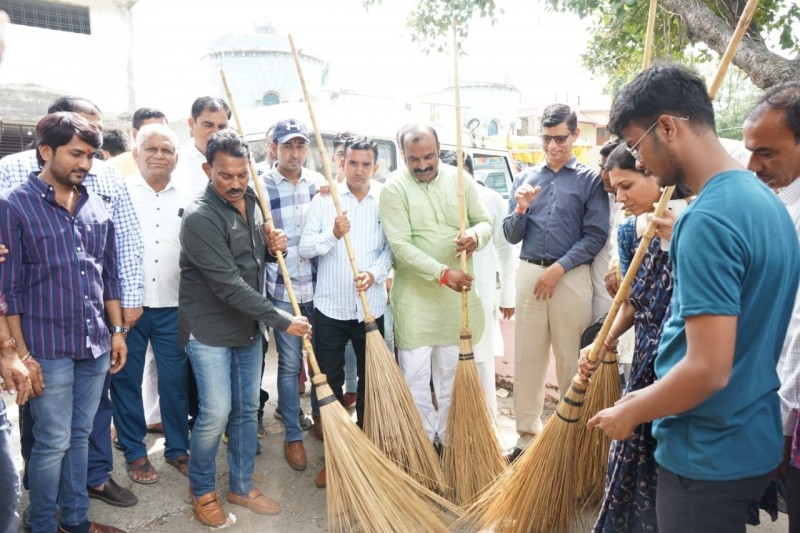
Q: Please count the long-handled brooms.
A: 5